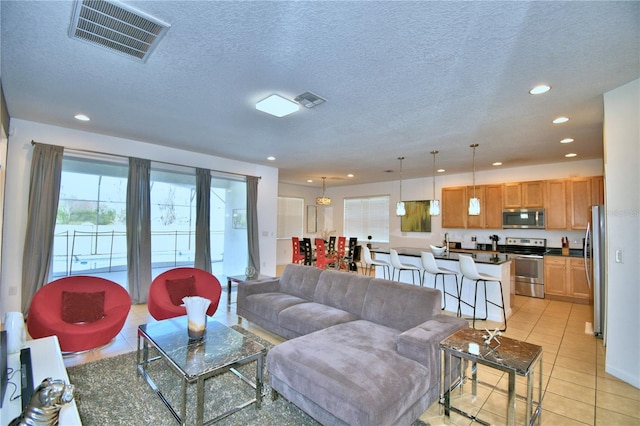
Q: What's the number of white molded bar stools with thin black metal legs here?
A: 4